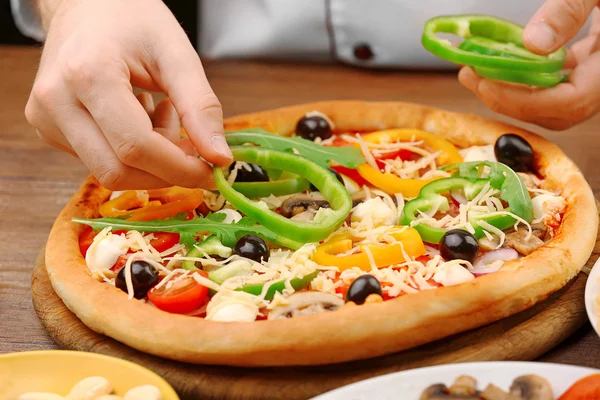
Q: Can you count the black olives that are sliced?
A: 0